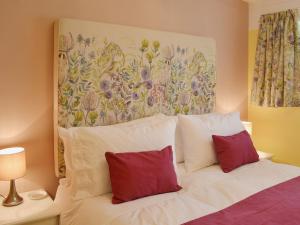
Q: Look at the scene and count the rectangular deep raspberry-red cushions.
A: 2